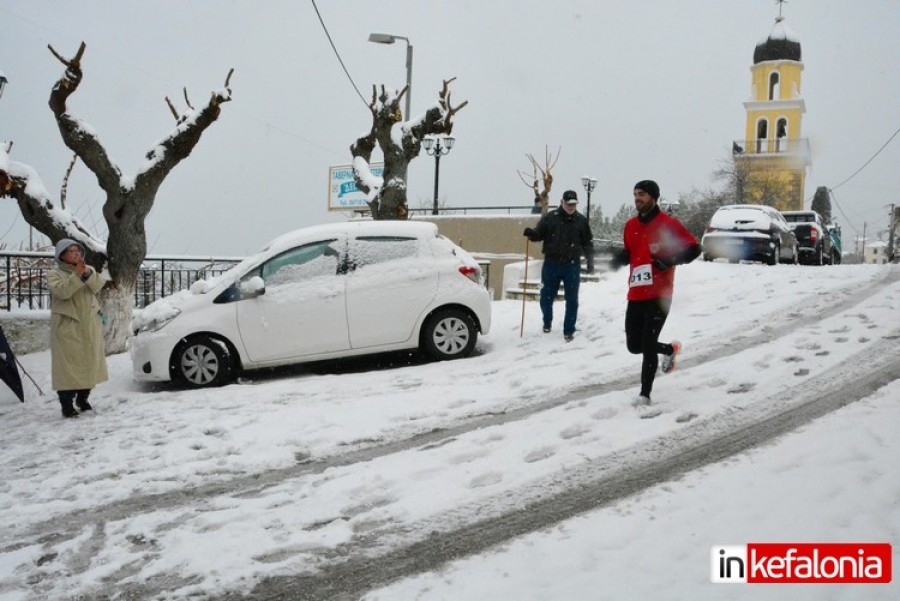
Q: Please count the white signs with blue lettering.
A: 1